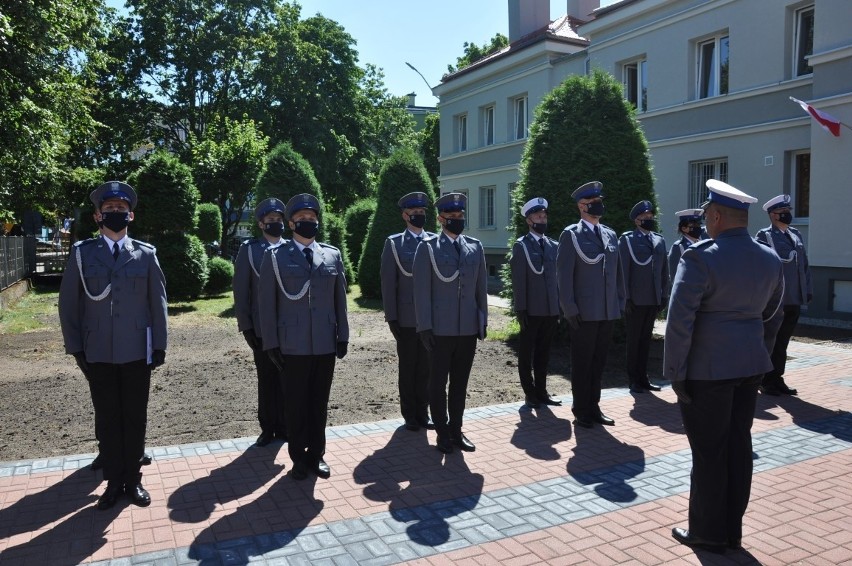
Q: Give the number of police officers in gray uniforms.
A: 12